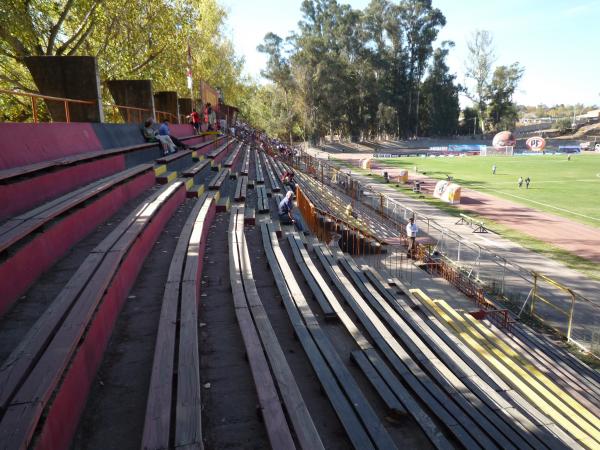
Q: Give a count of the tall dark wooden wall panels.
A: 4